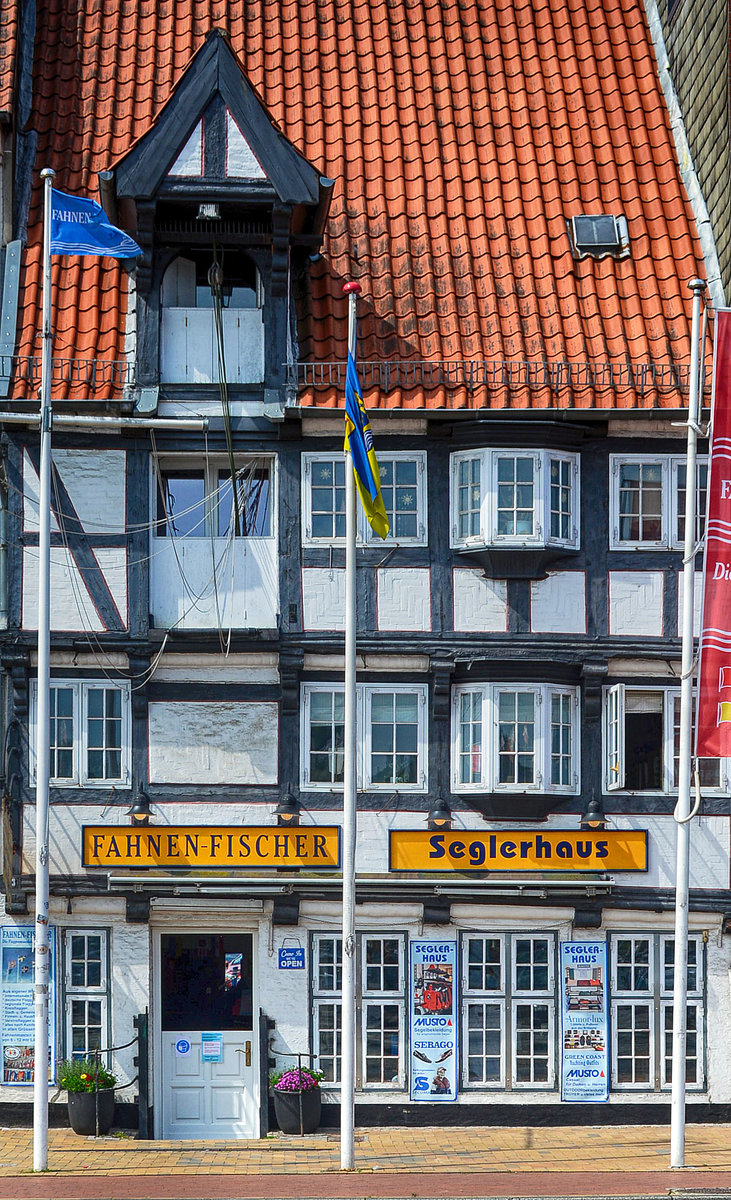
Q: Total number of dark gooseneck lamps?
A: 4